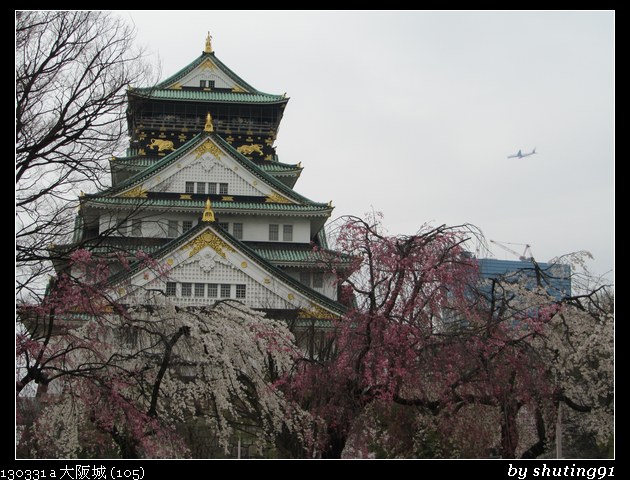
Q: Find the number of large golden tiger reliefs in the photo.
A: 2